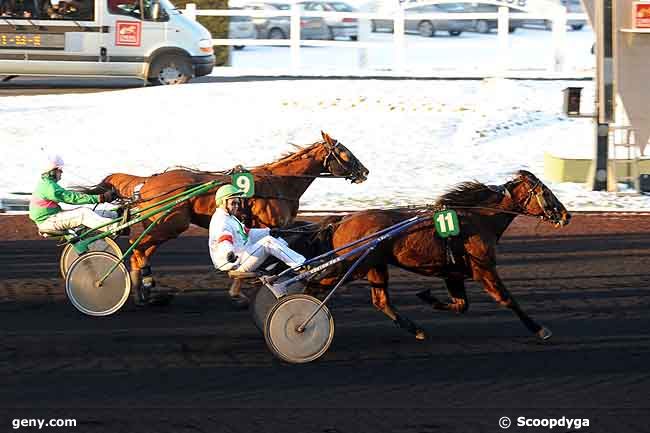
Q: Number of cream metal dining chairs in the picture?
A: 0